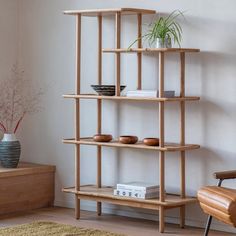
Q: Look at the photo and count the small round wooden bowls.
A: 3